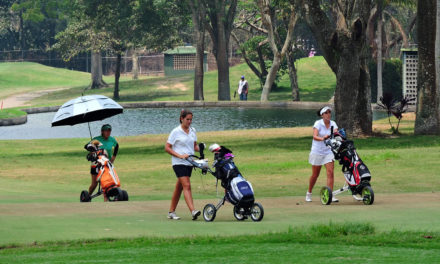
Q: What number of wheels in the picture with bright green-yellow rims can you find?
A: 2